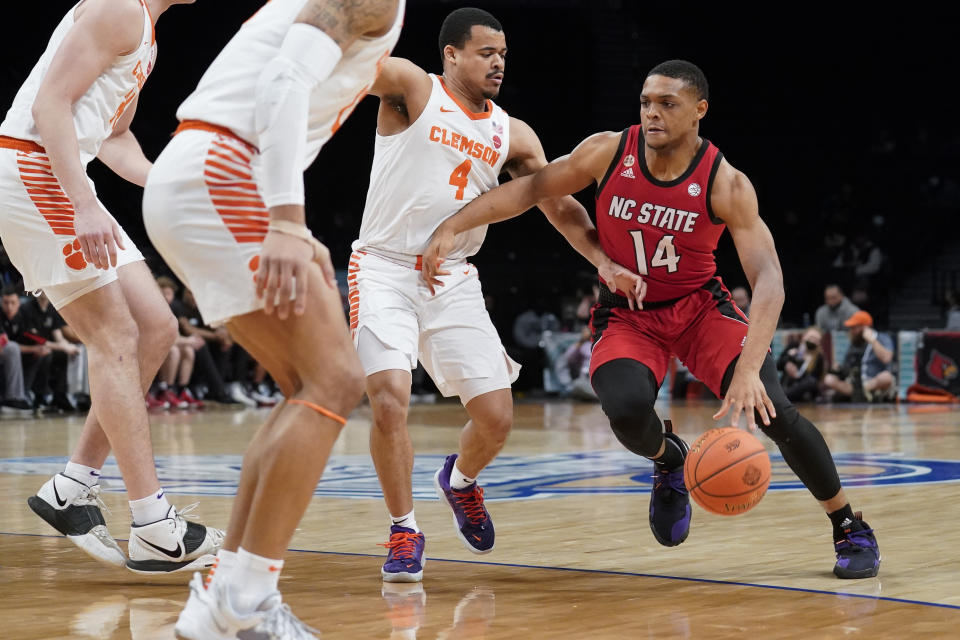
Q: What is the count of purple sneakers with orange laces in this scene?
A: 2